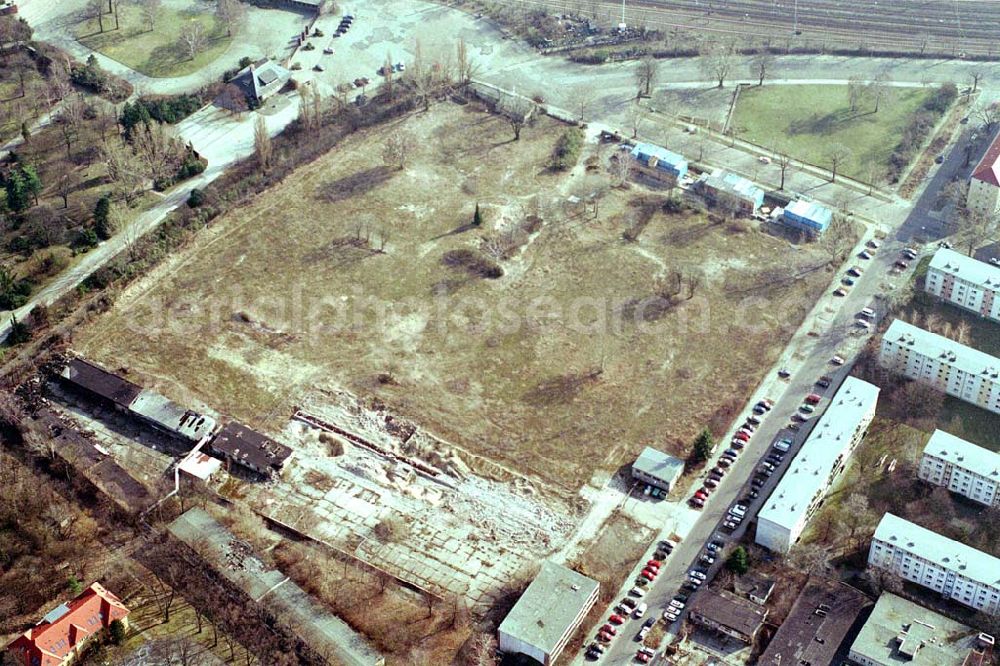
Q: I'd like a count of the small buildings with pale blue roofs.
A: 3